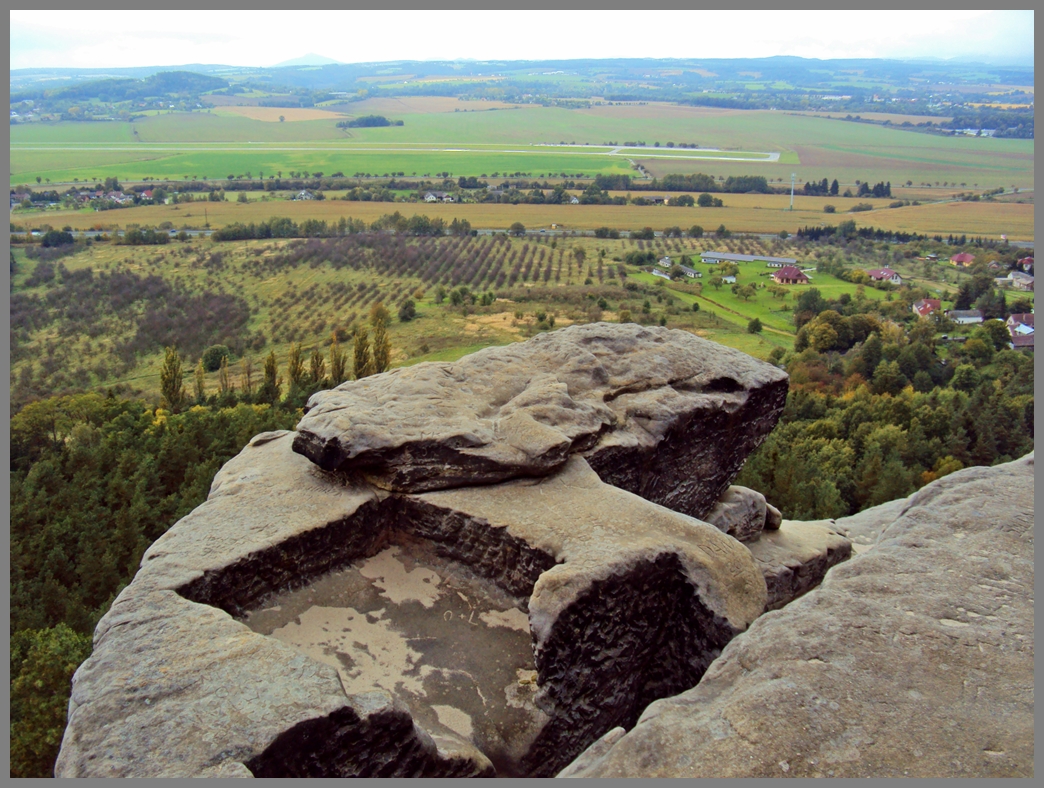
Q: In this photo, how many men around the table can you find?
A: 0